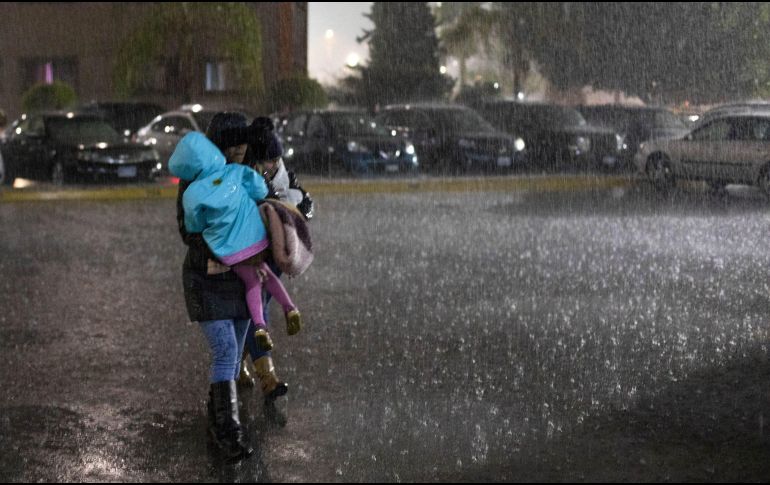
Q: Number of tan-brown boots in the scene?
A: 2